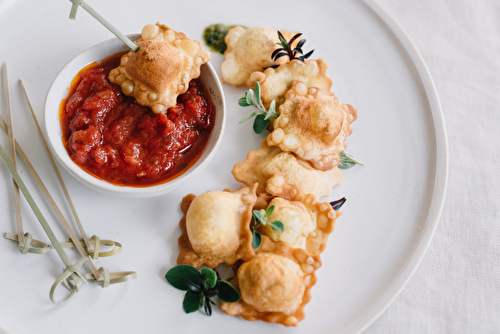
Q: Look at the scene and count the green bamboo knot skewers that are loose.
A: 4